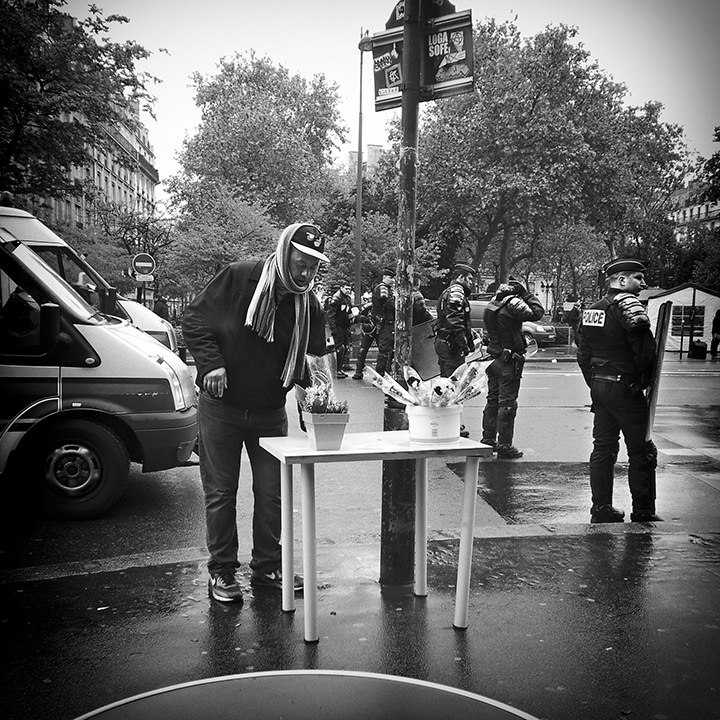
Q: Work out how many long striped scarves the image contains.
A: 1